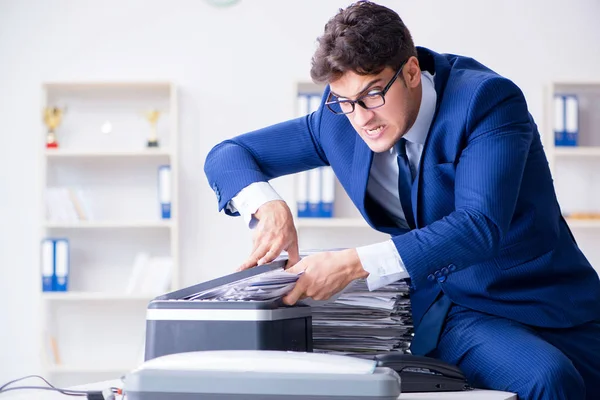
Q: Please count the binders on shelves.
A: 10